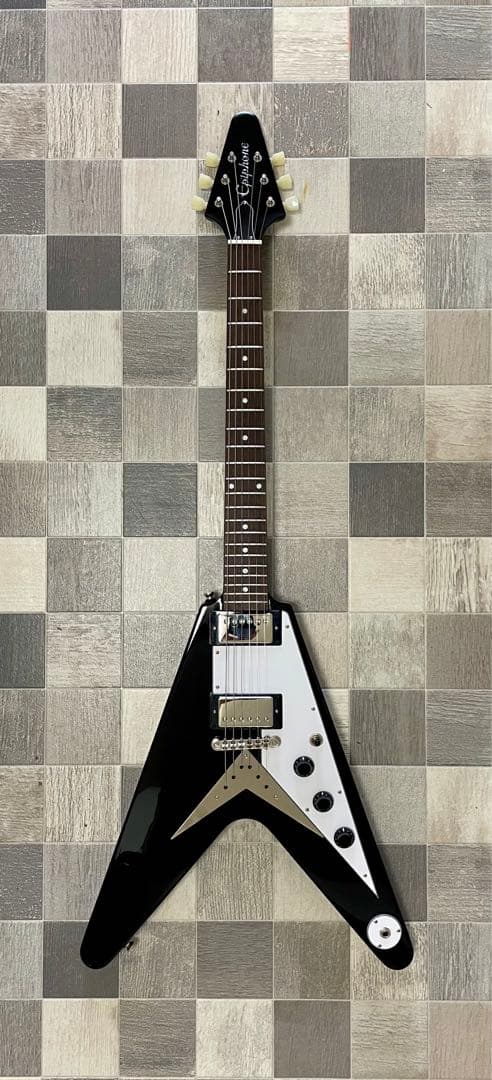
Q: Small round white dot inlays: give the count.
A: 10